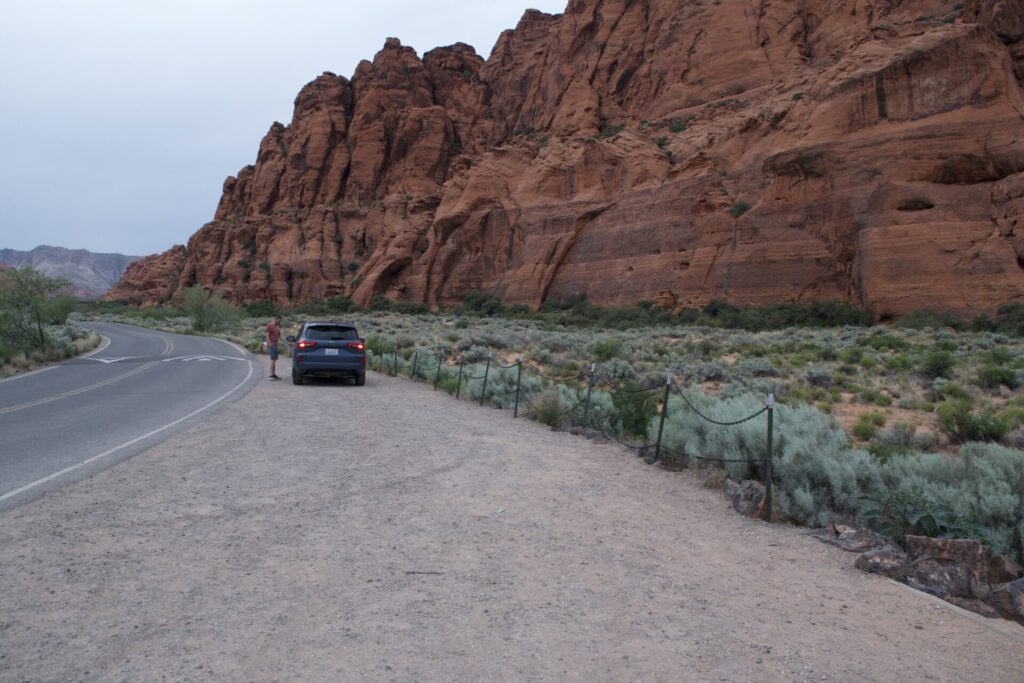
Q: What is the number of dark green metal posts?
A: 10